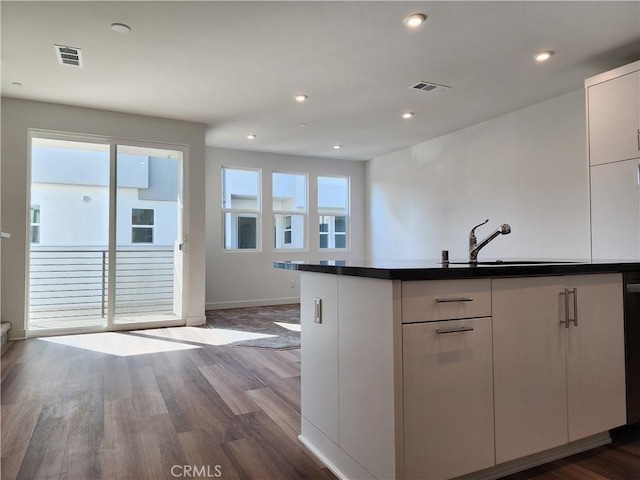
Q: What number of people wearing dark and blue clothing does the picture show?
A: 0